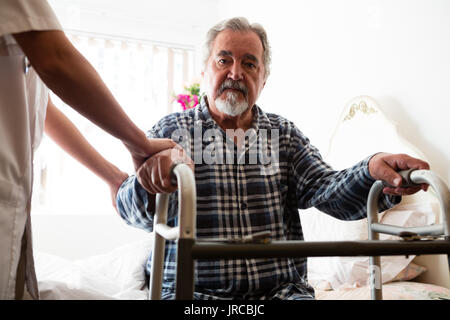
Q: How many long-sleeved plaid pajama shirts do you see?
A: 1